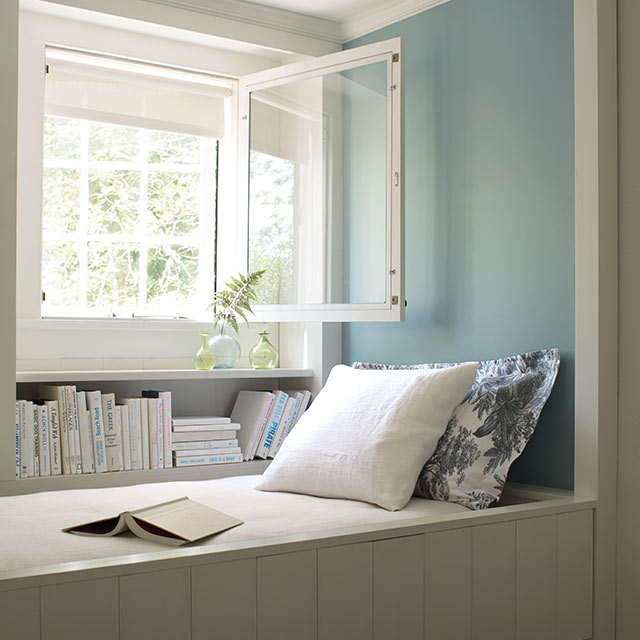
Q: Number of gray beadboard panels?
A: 11